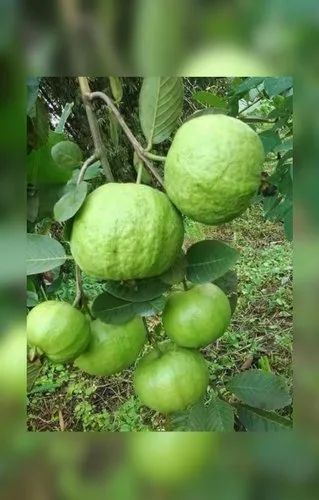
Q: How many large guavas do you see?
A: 2